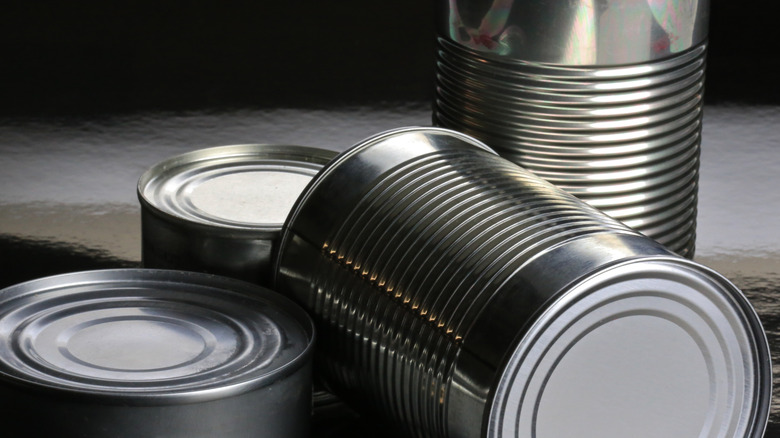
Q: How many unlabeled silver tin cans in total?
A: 4